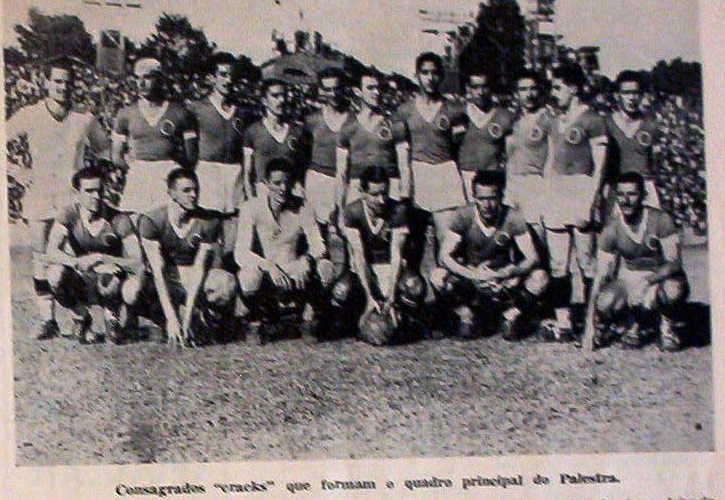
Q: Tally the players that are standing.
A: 11